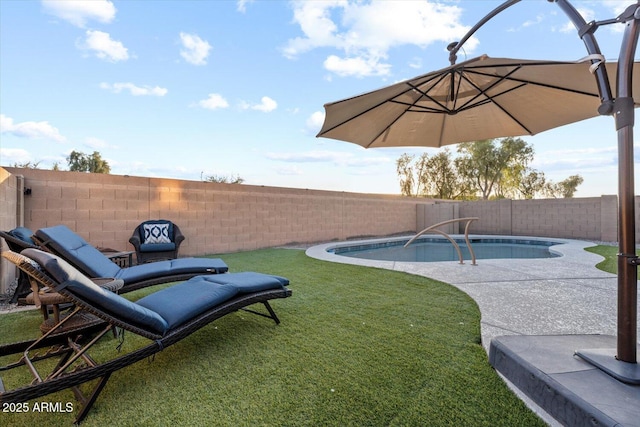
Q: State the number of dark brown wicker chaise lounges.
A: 2